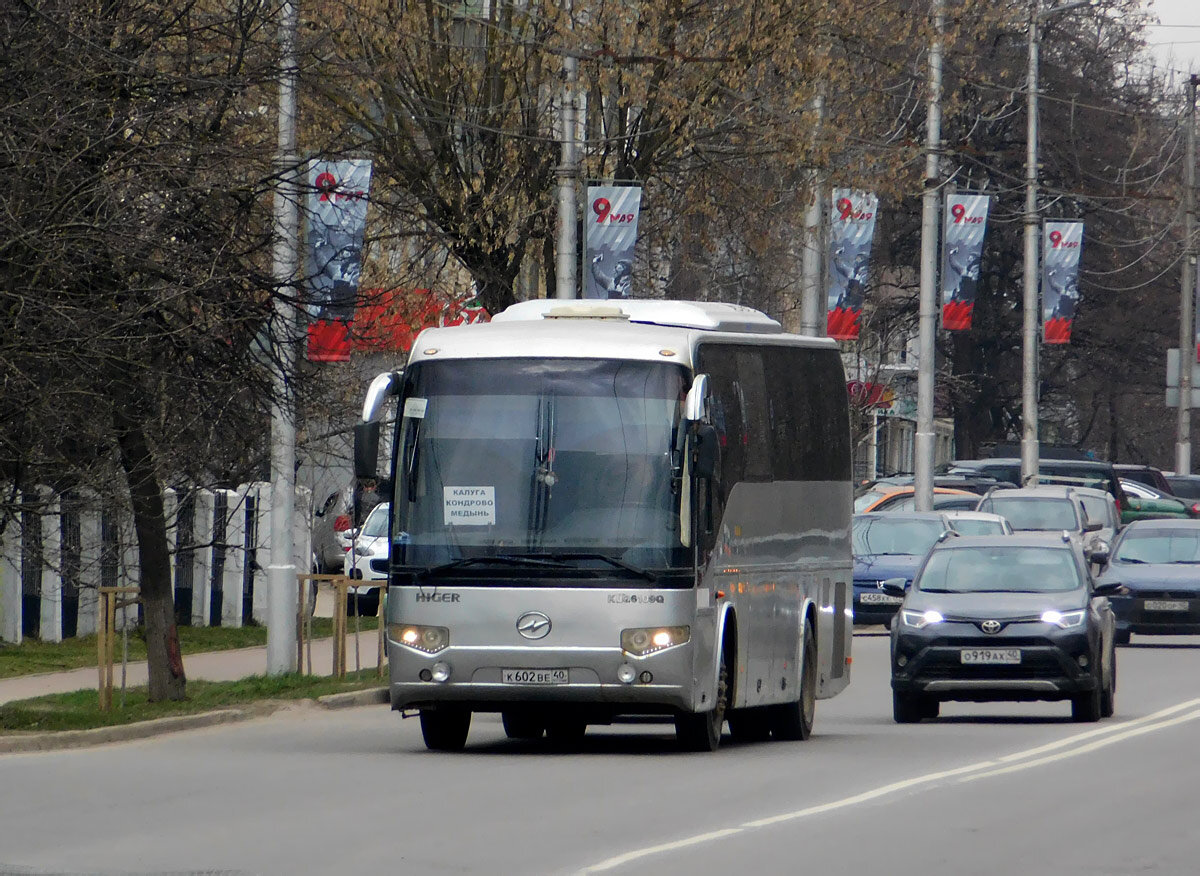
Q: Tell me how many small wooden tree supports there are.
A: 3